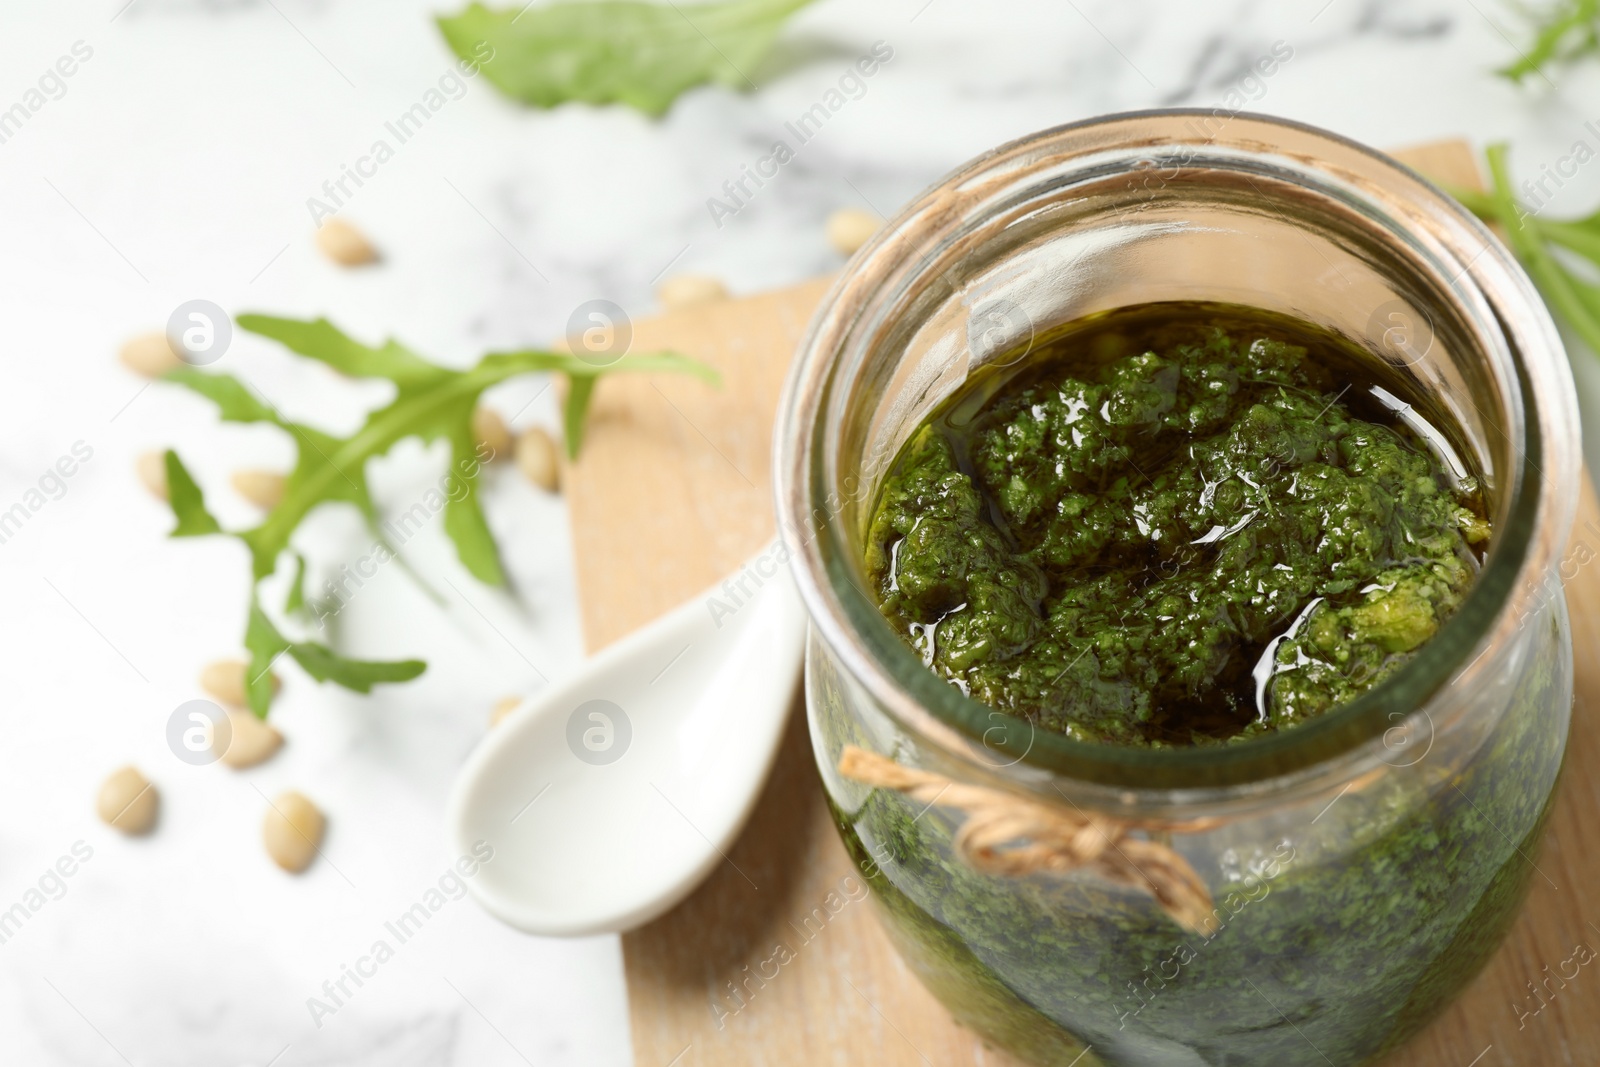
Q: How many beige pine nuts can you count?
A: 13